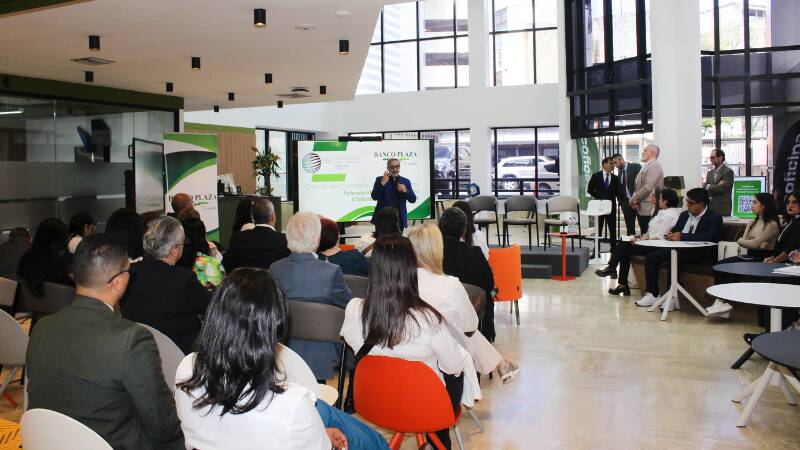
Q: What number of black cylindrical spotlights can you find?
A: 11